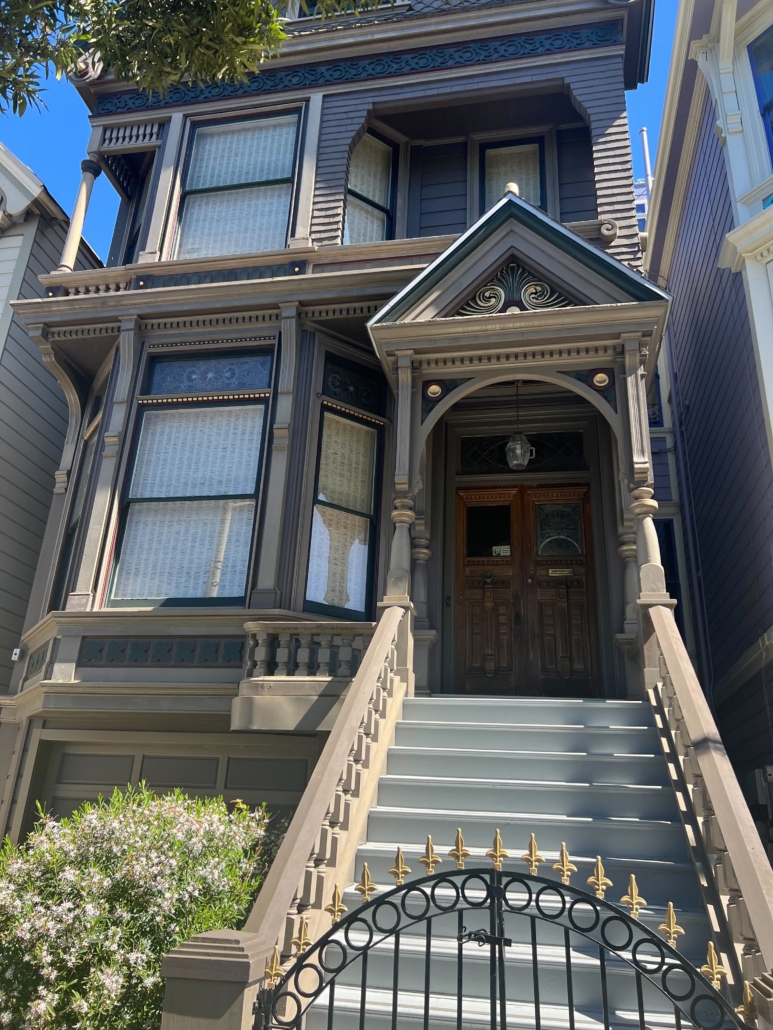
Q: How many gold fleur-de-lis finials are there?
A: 15